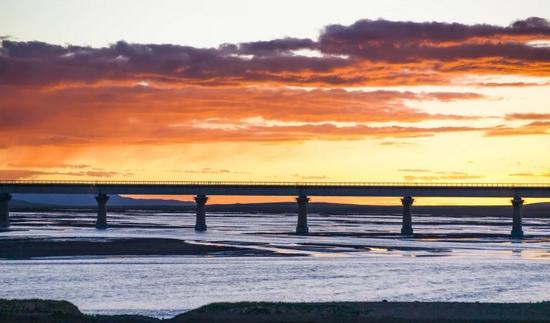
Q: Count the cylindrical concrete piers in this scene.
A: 6